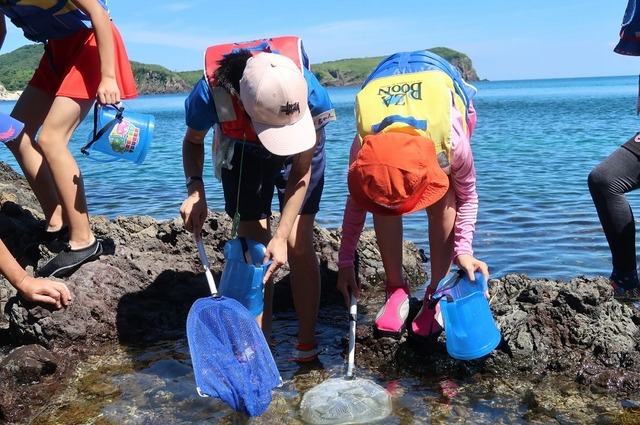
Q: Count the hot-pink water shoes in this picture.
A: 2